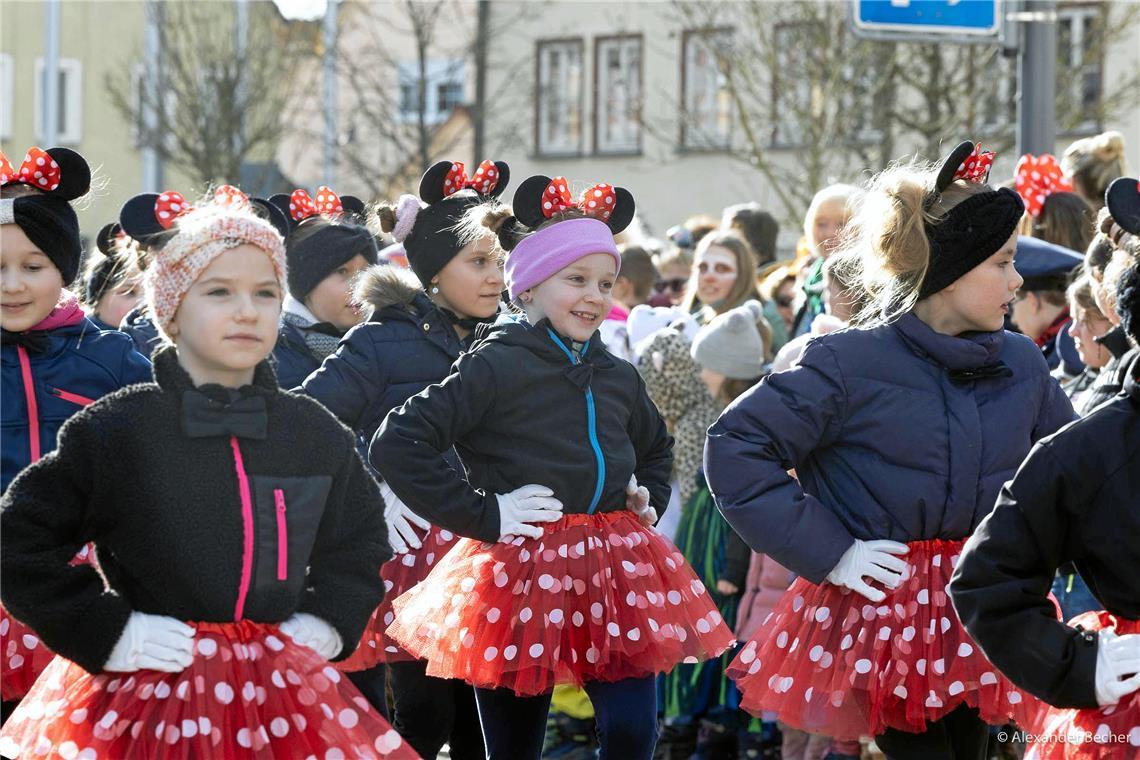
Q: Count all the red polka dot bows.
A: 7